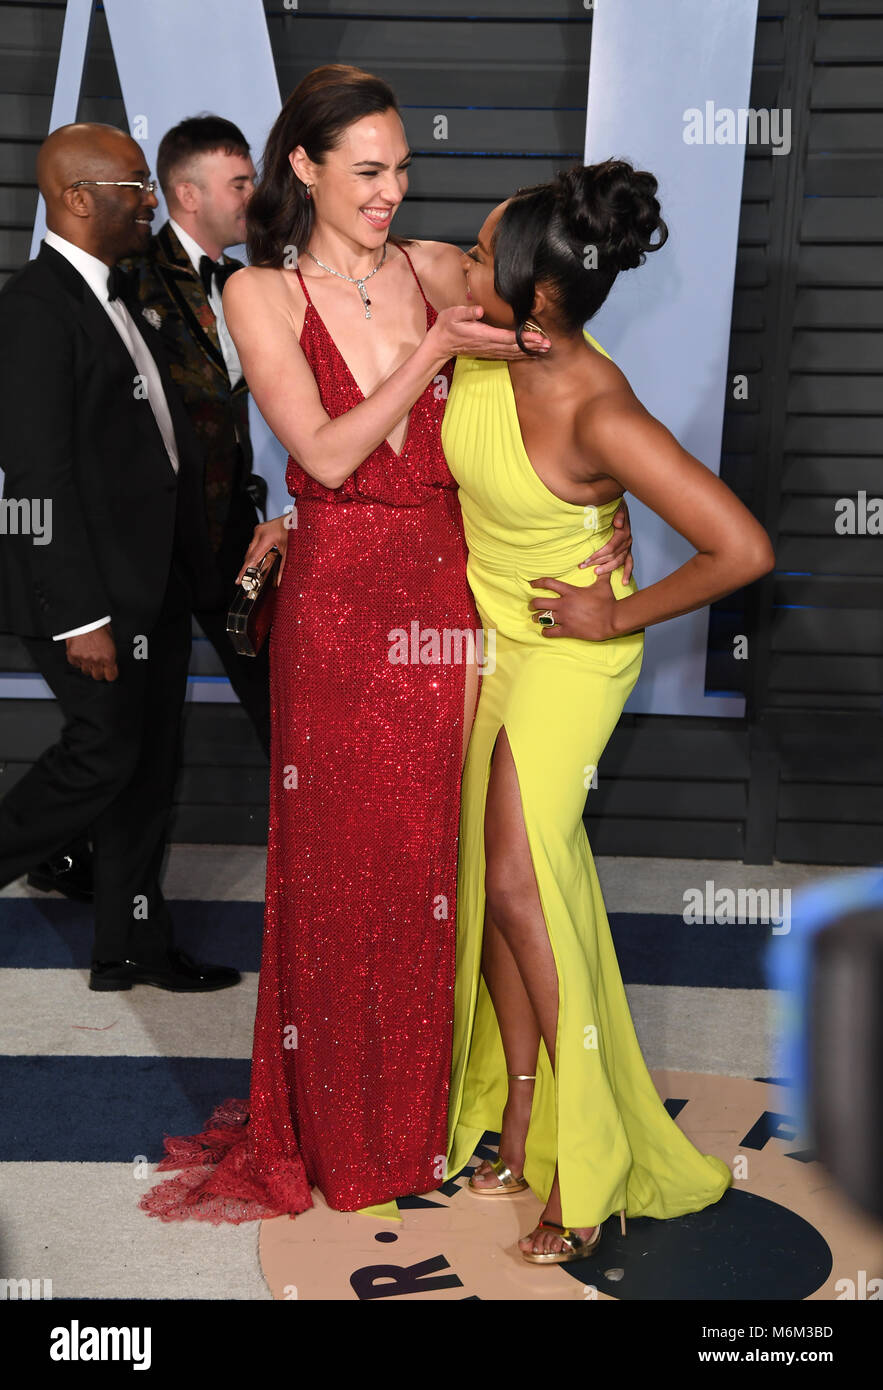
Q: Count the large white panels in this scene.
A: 2